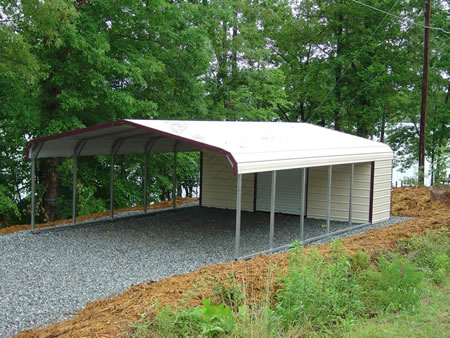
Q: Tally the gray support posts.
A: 10